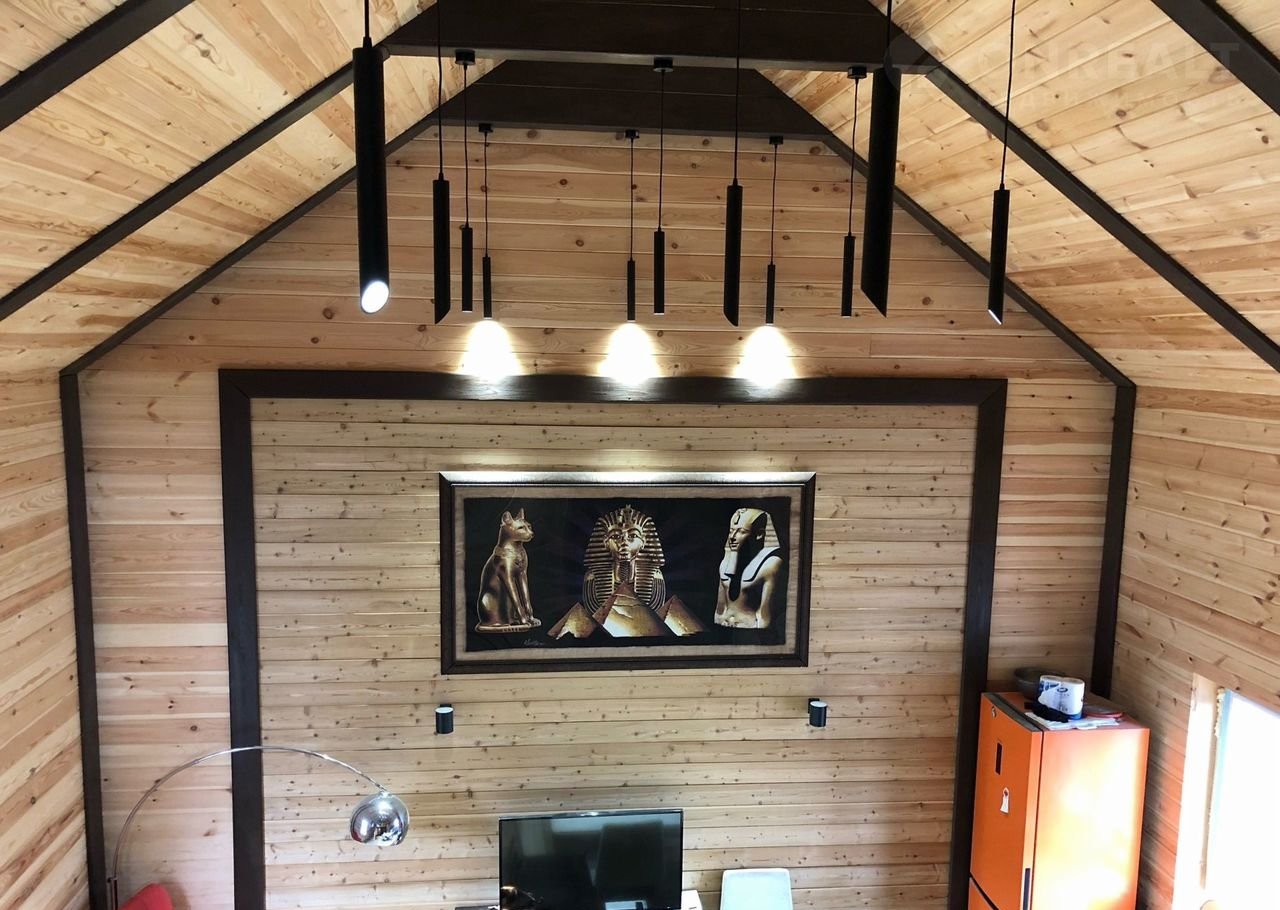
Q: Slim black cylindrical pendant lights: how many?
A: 11